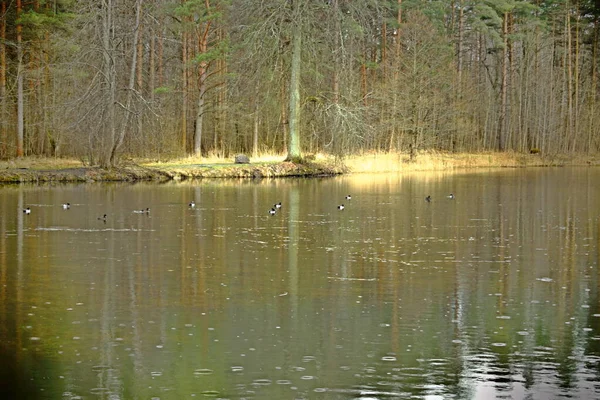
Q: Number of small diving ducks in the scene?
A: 11